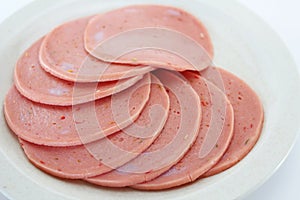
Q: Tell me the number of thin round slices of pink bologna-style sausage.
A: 8